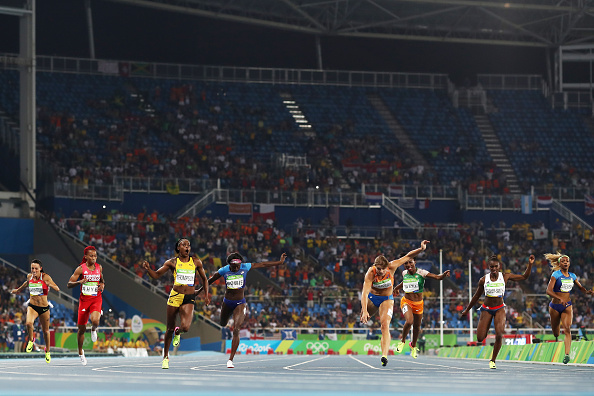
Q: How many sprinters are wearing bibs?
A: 8